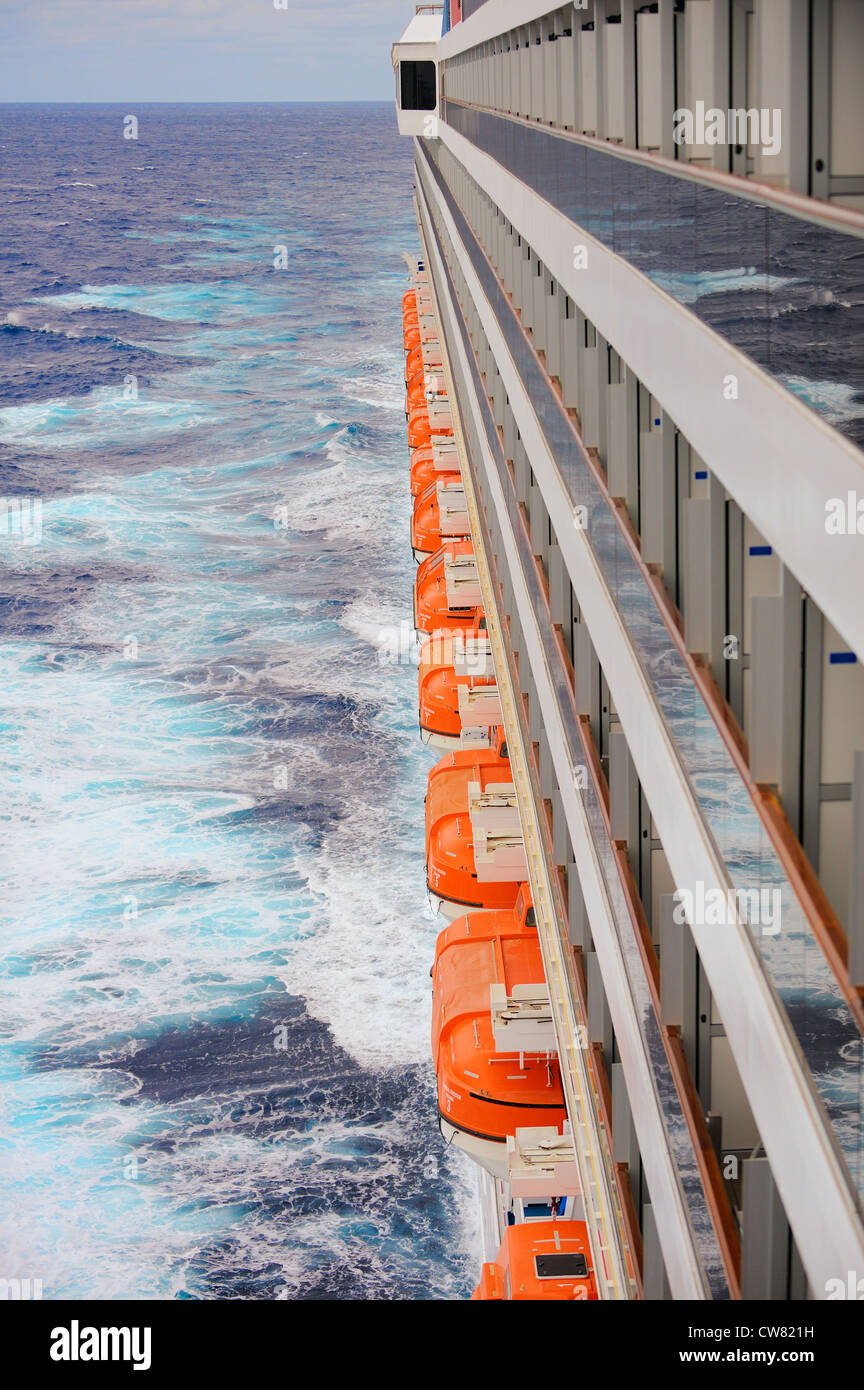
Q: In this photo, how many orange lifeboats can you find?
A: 13